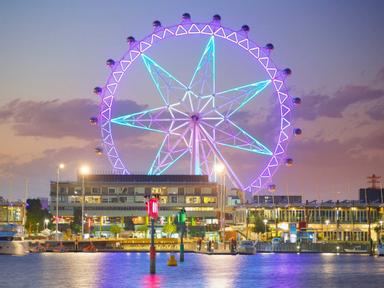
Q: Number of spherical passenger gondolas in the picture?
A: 15